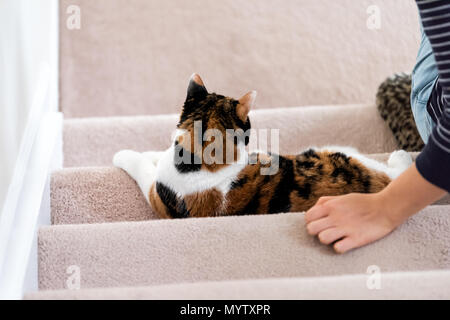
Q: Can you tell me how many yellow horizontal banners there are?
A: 0